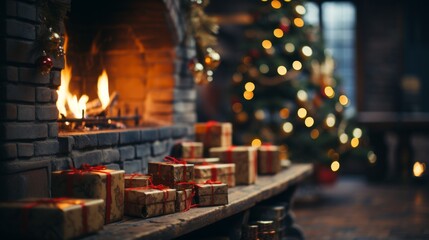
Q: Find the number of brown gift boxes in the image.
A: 13